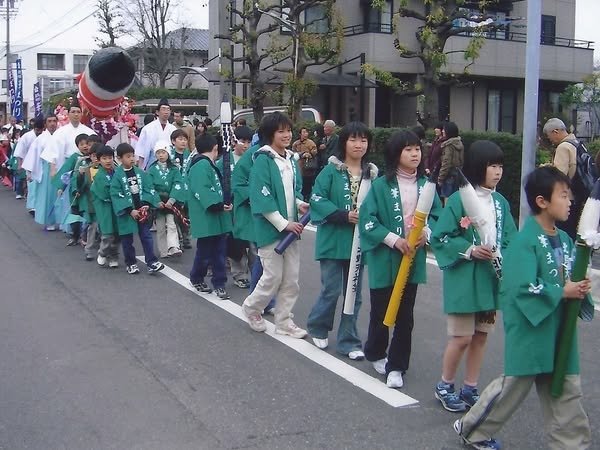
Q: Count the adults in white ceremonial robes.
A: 4